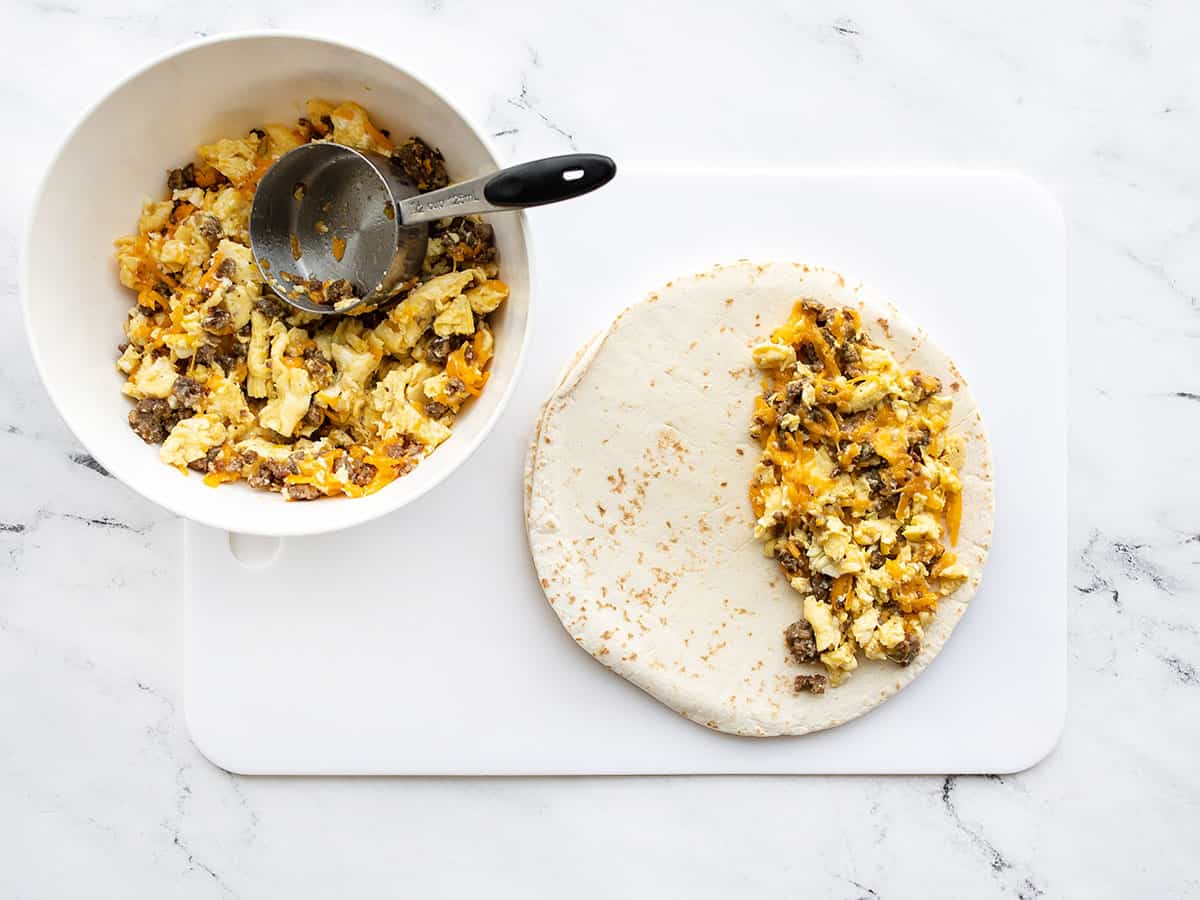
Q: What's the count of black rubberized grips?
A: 1